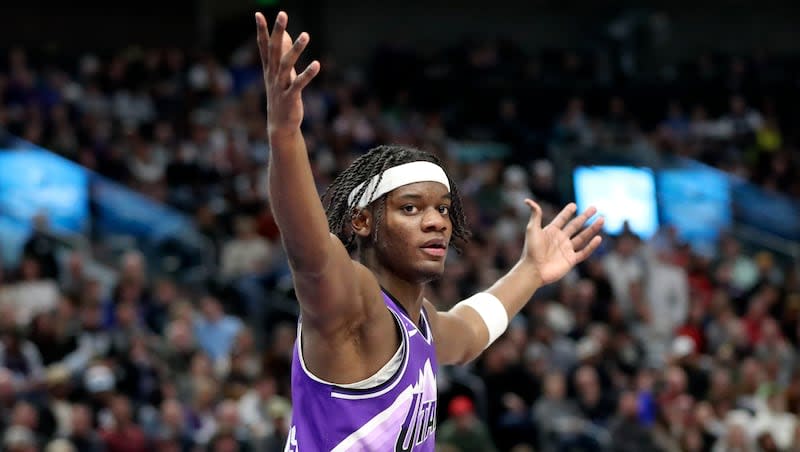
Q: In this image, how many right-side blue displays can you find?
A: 2